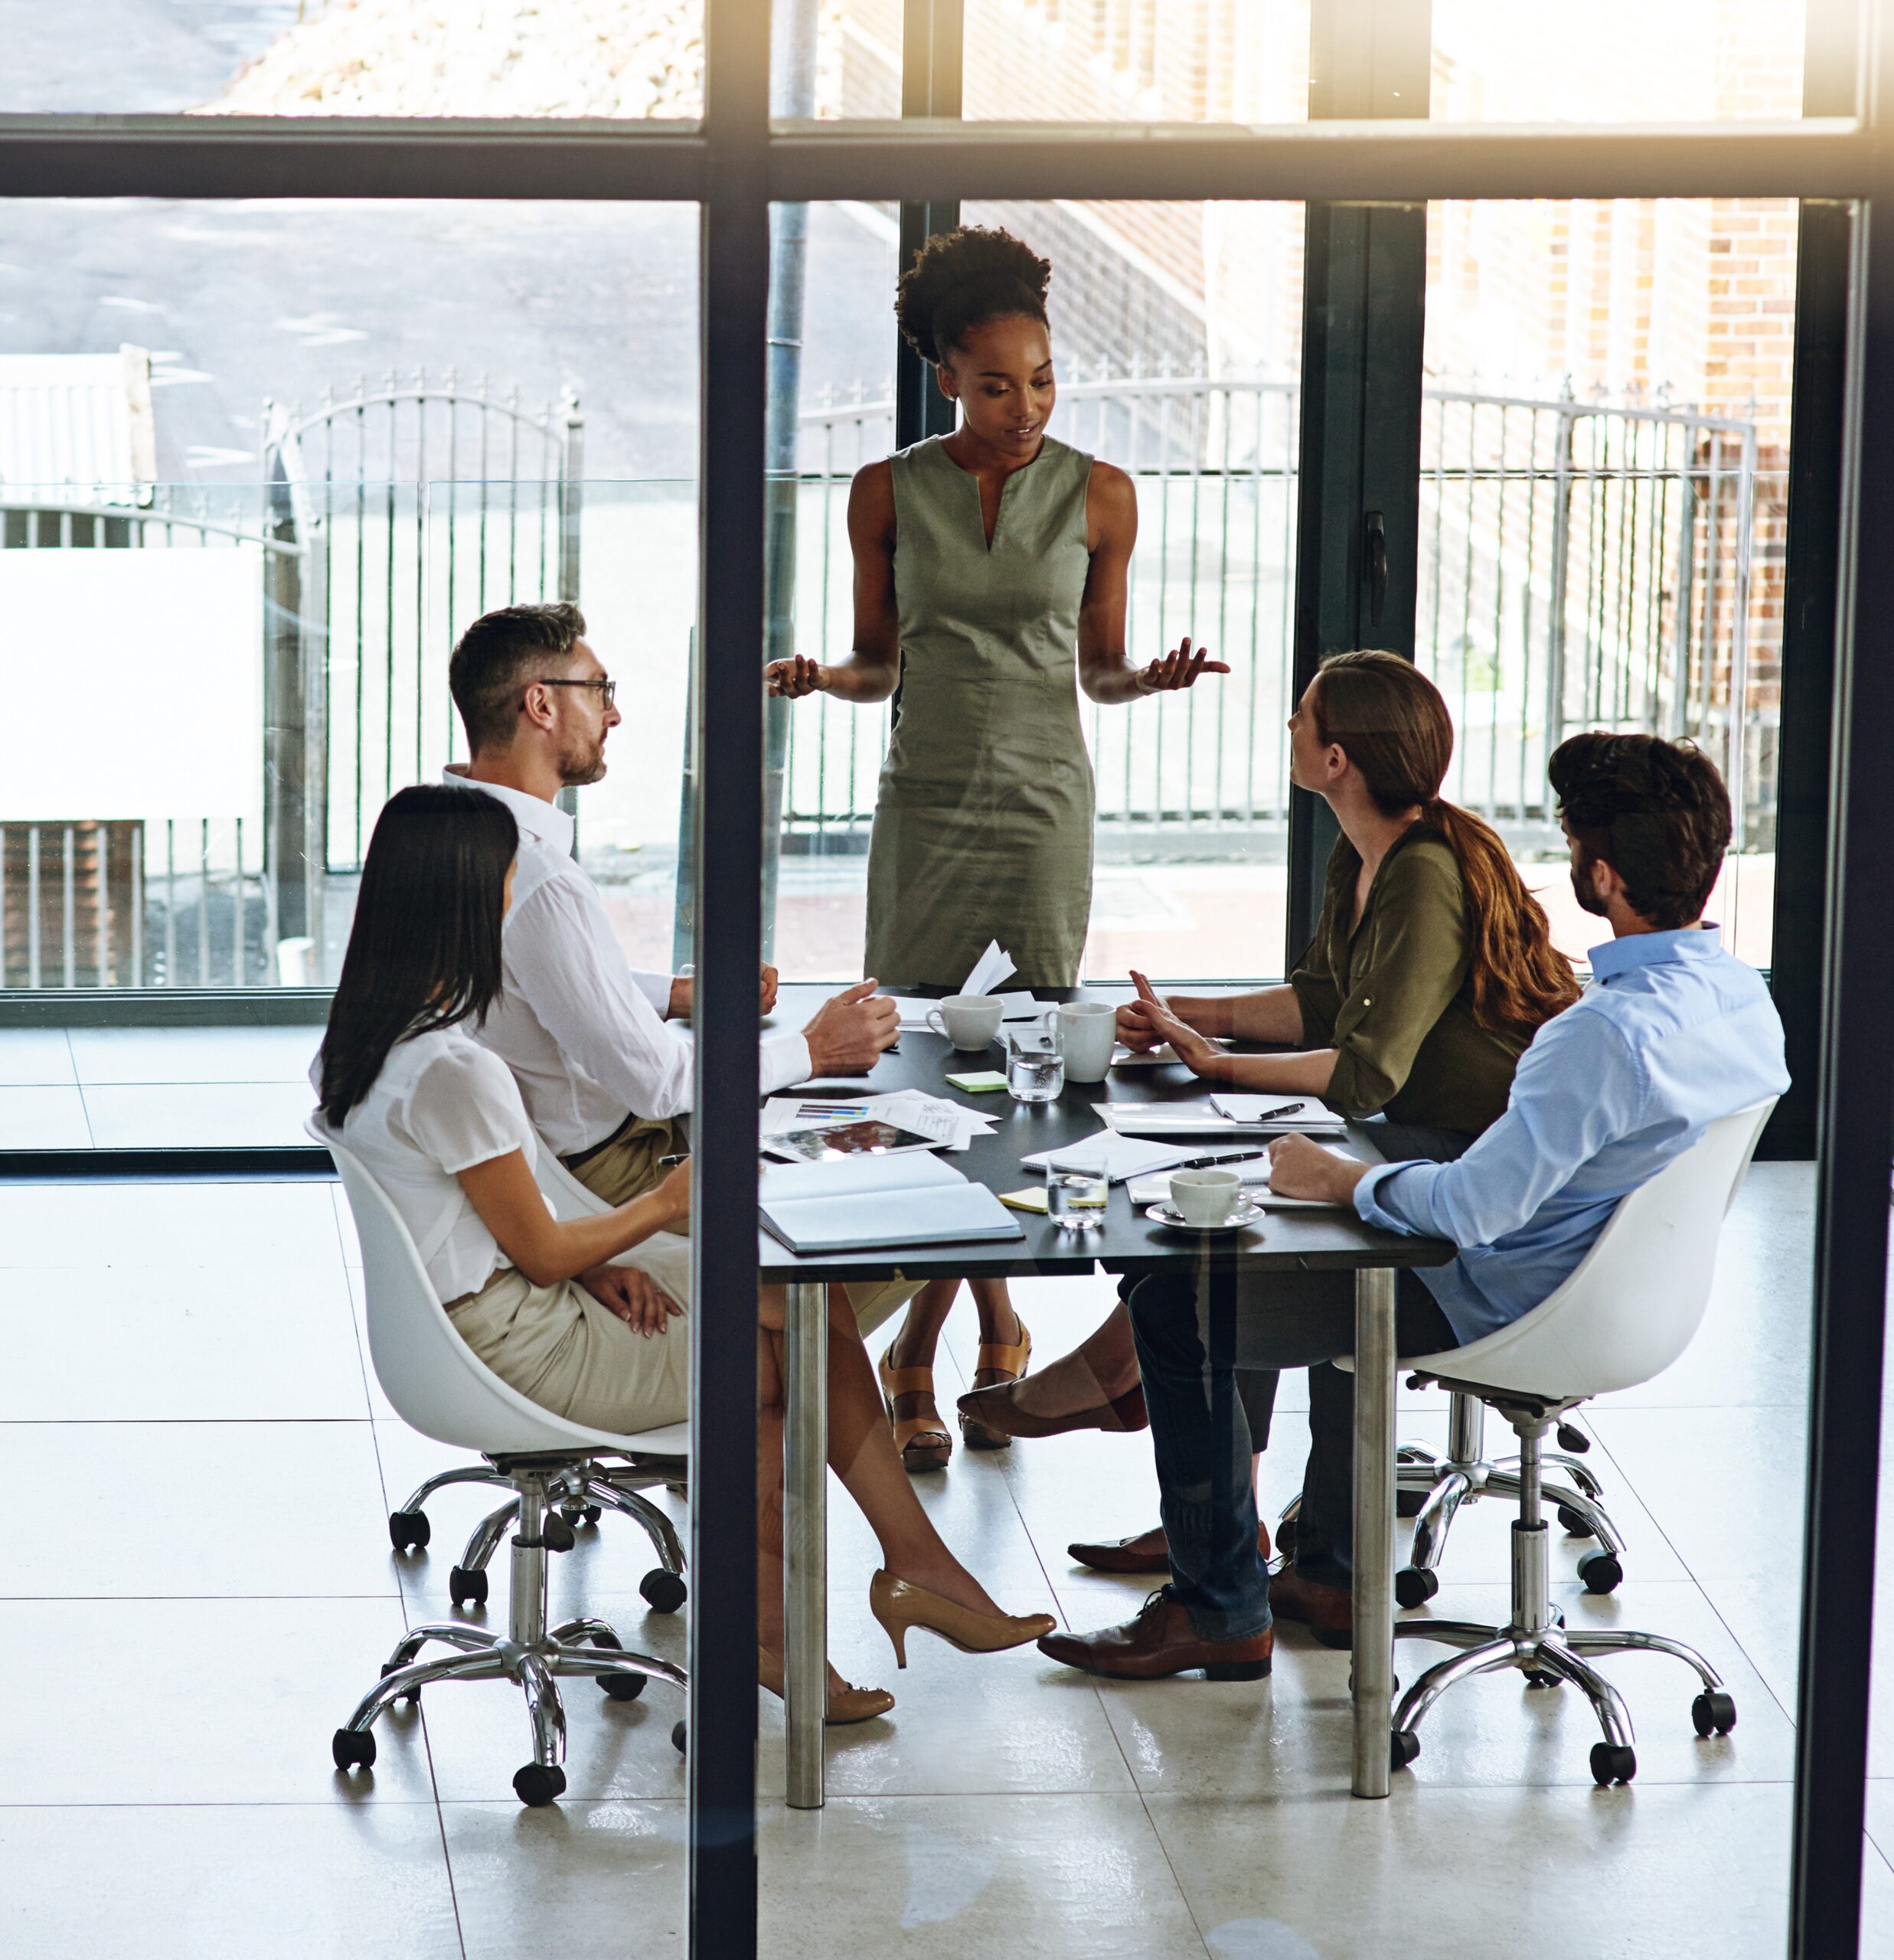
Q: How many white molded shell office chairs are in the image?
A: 4